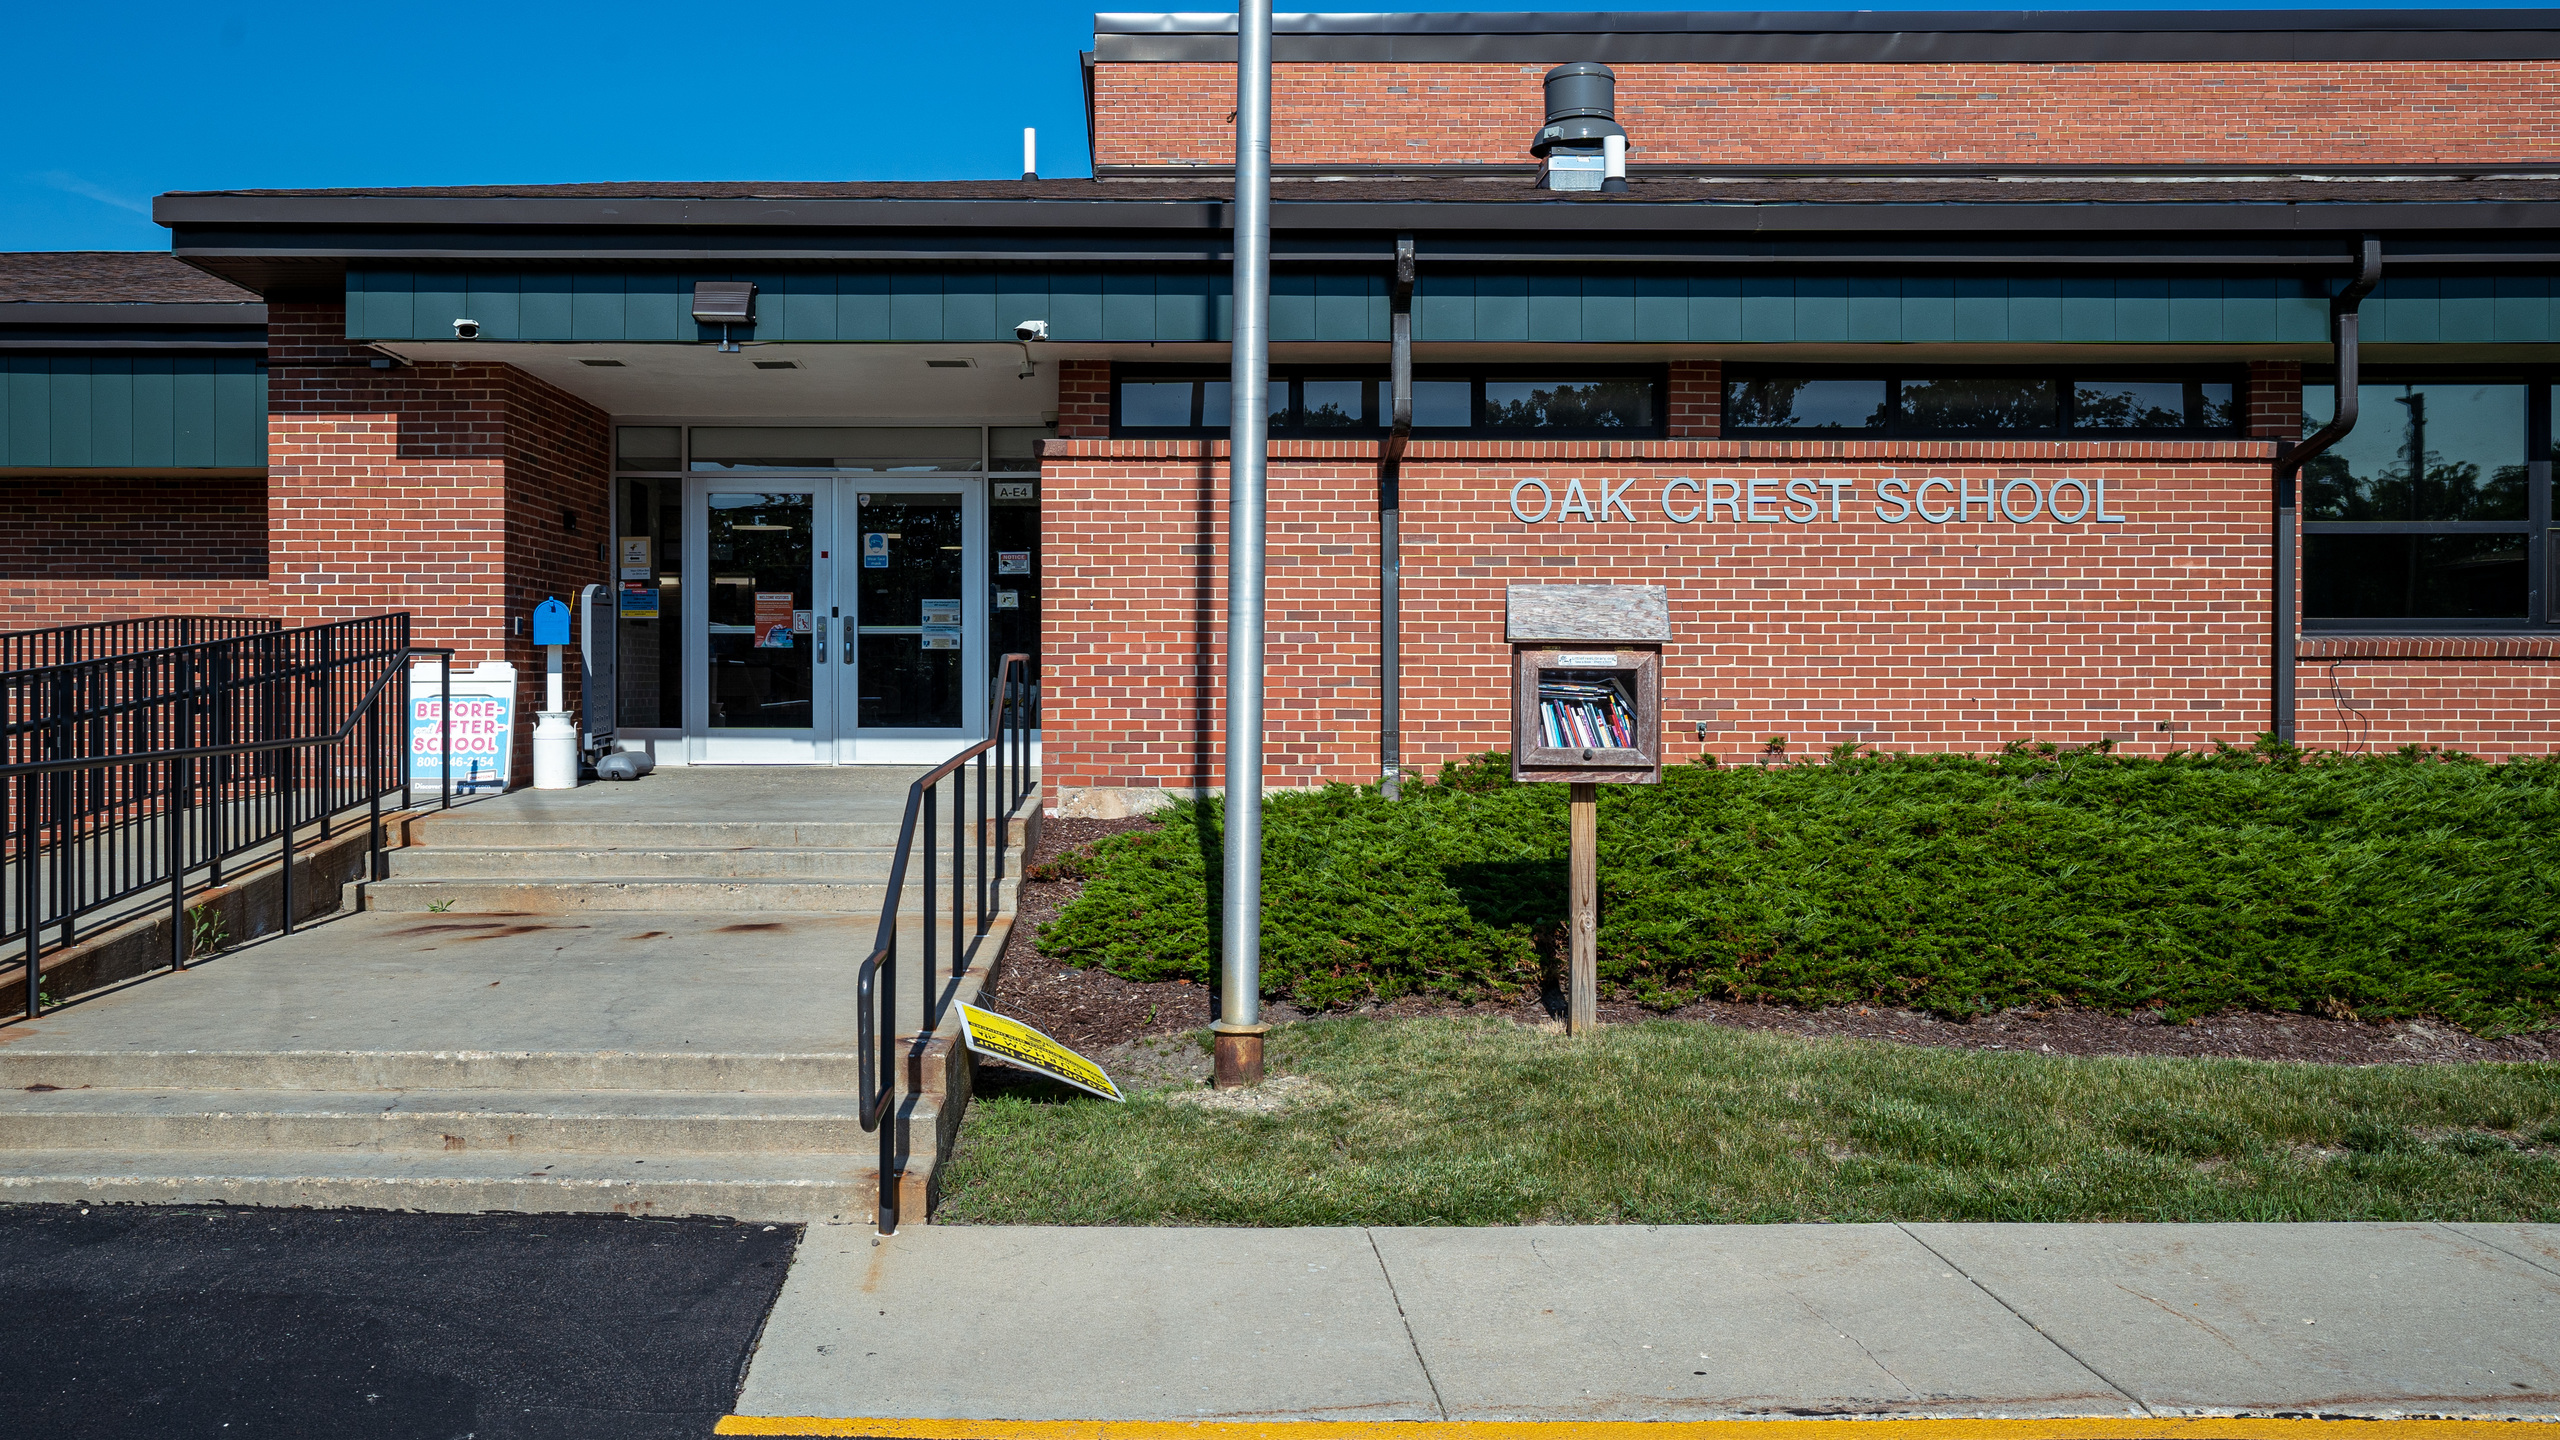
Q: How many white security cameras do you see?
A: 2